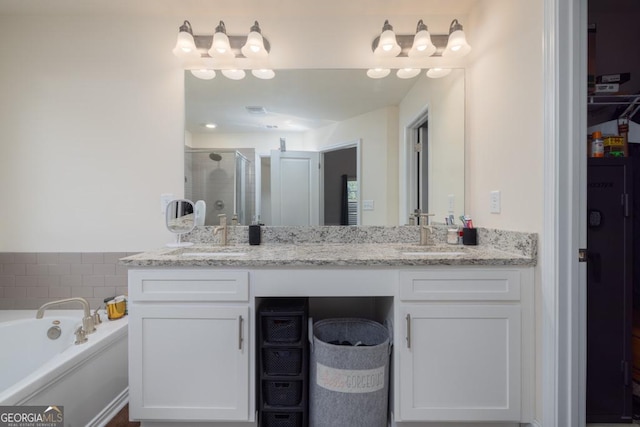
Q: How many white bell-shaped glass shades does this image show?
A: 6